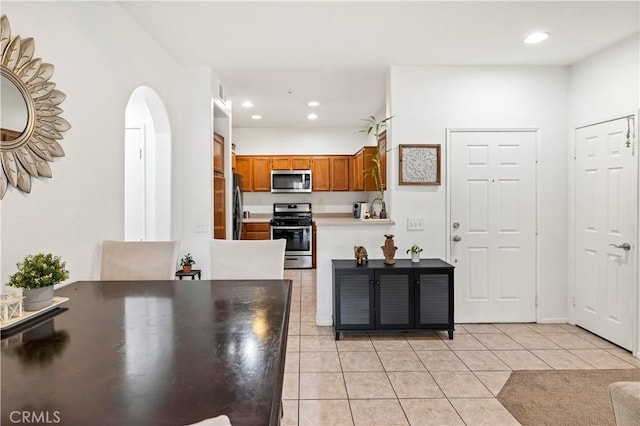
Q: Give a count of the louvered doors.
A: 3